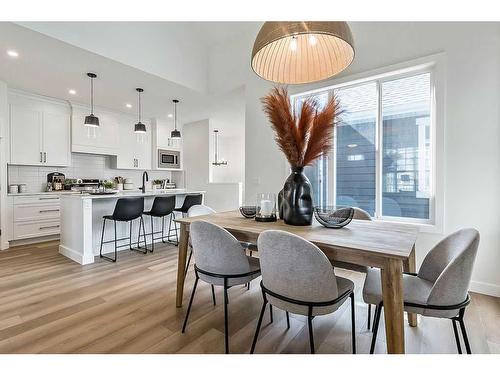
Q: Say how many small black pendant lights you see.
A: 3